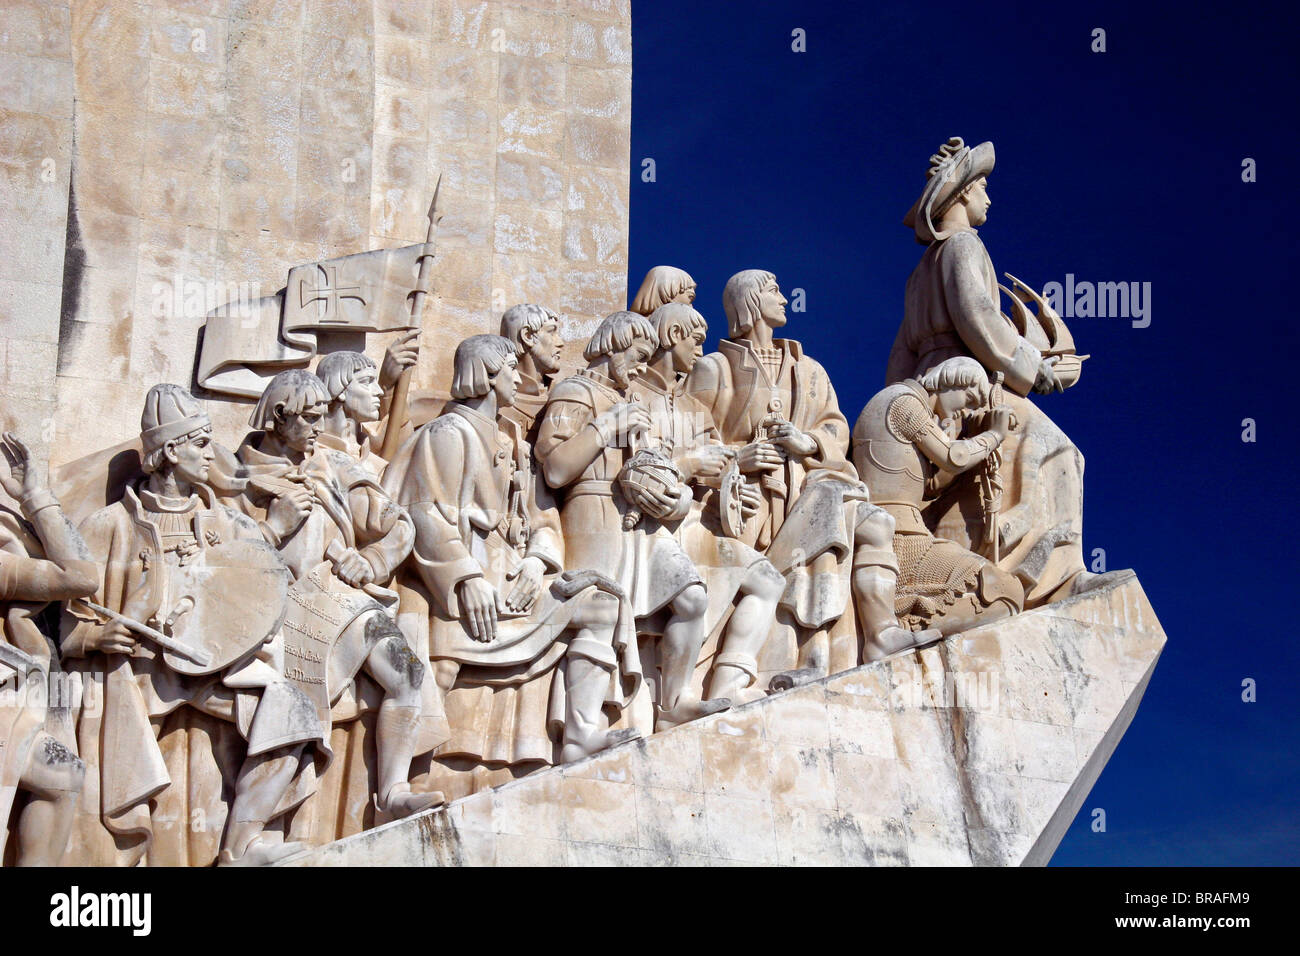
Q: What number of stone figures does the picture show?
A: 12